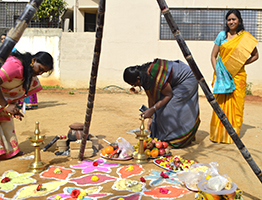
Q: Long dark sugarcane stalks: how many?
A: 3